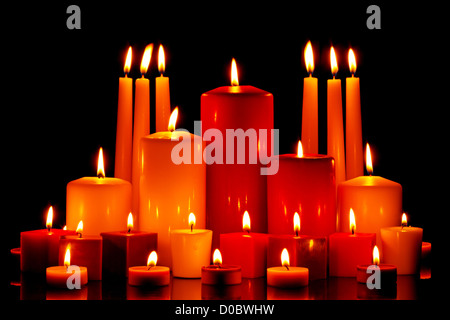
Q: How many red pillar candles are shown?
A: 2